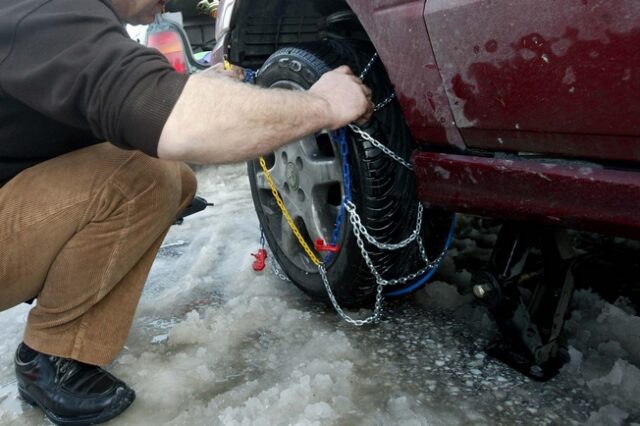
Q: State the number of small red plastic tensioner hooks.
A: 2